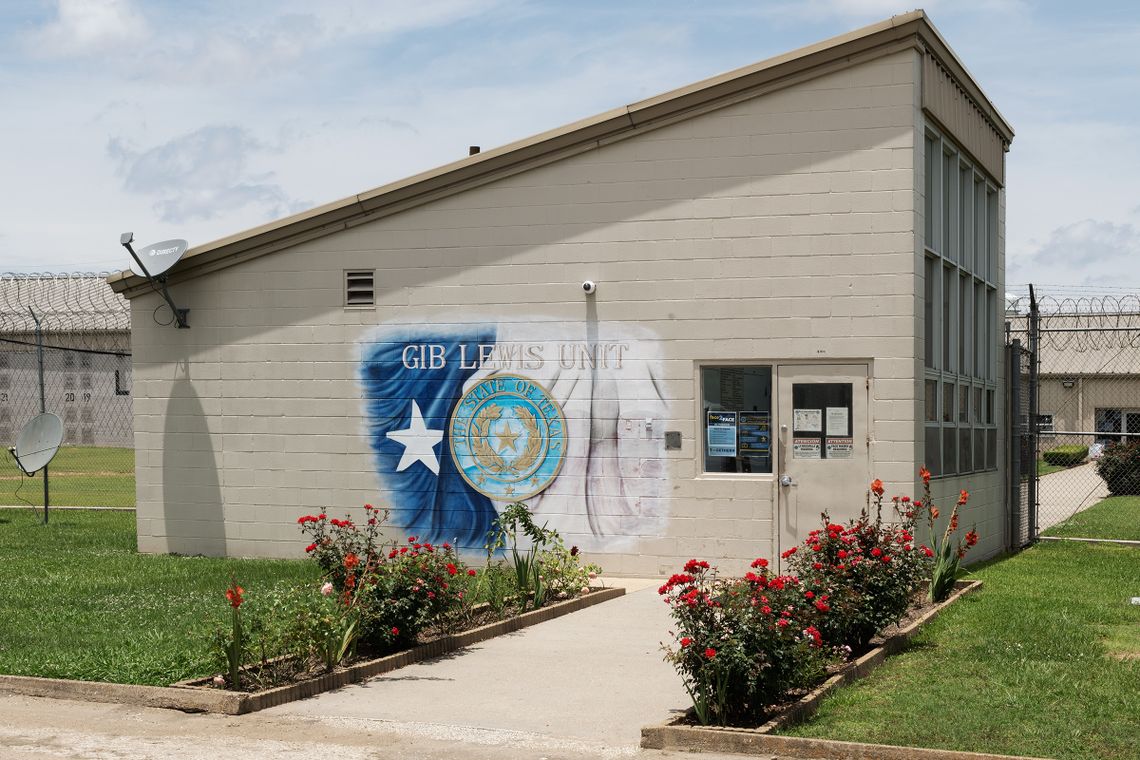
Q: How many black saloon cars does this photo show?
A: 0